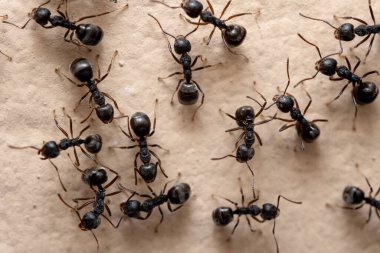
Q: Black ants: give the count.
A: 14